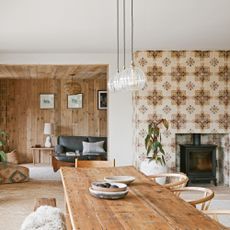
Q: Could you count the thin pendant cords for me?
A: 3